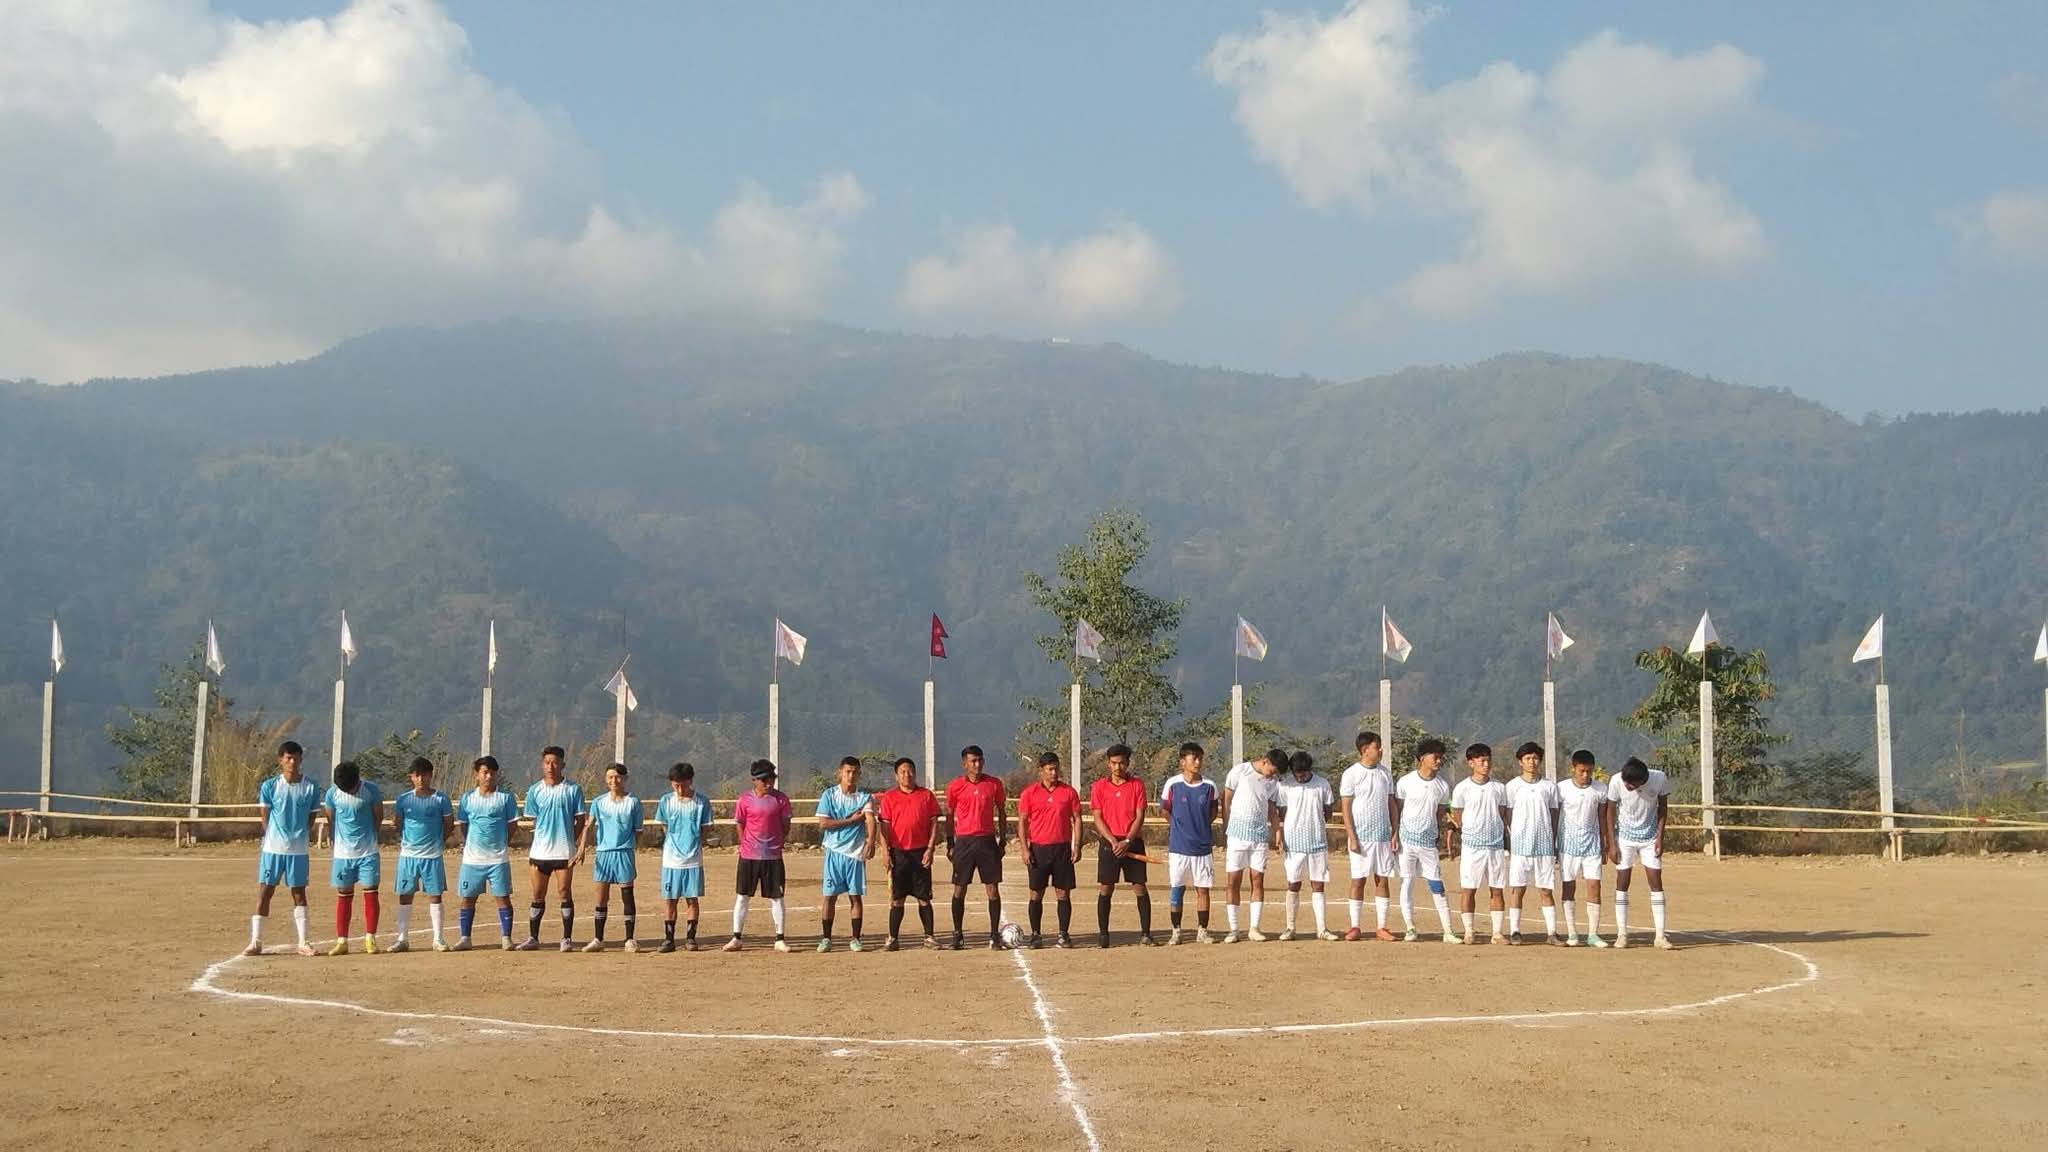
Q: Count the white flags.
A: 13